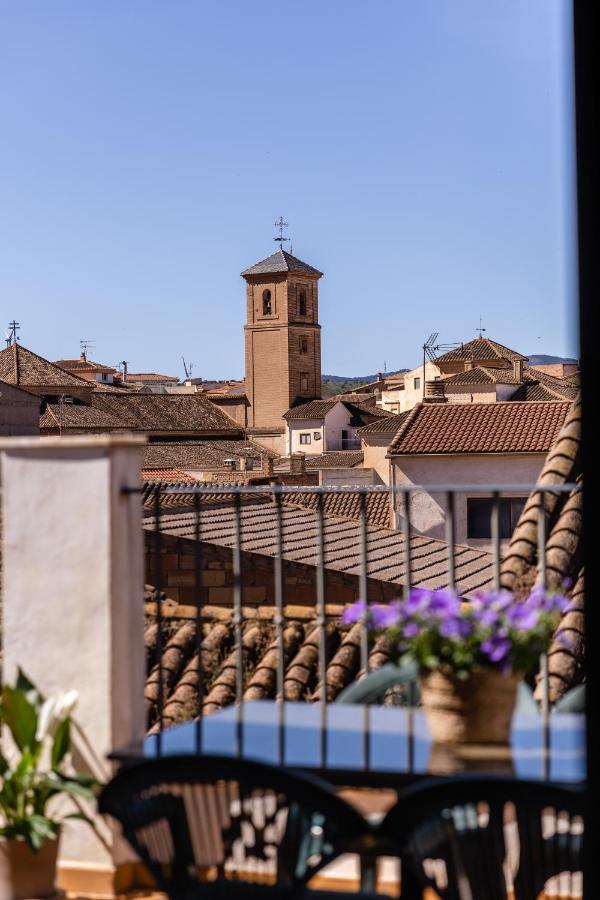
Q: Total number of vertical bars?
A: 10